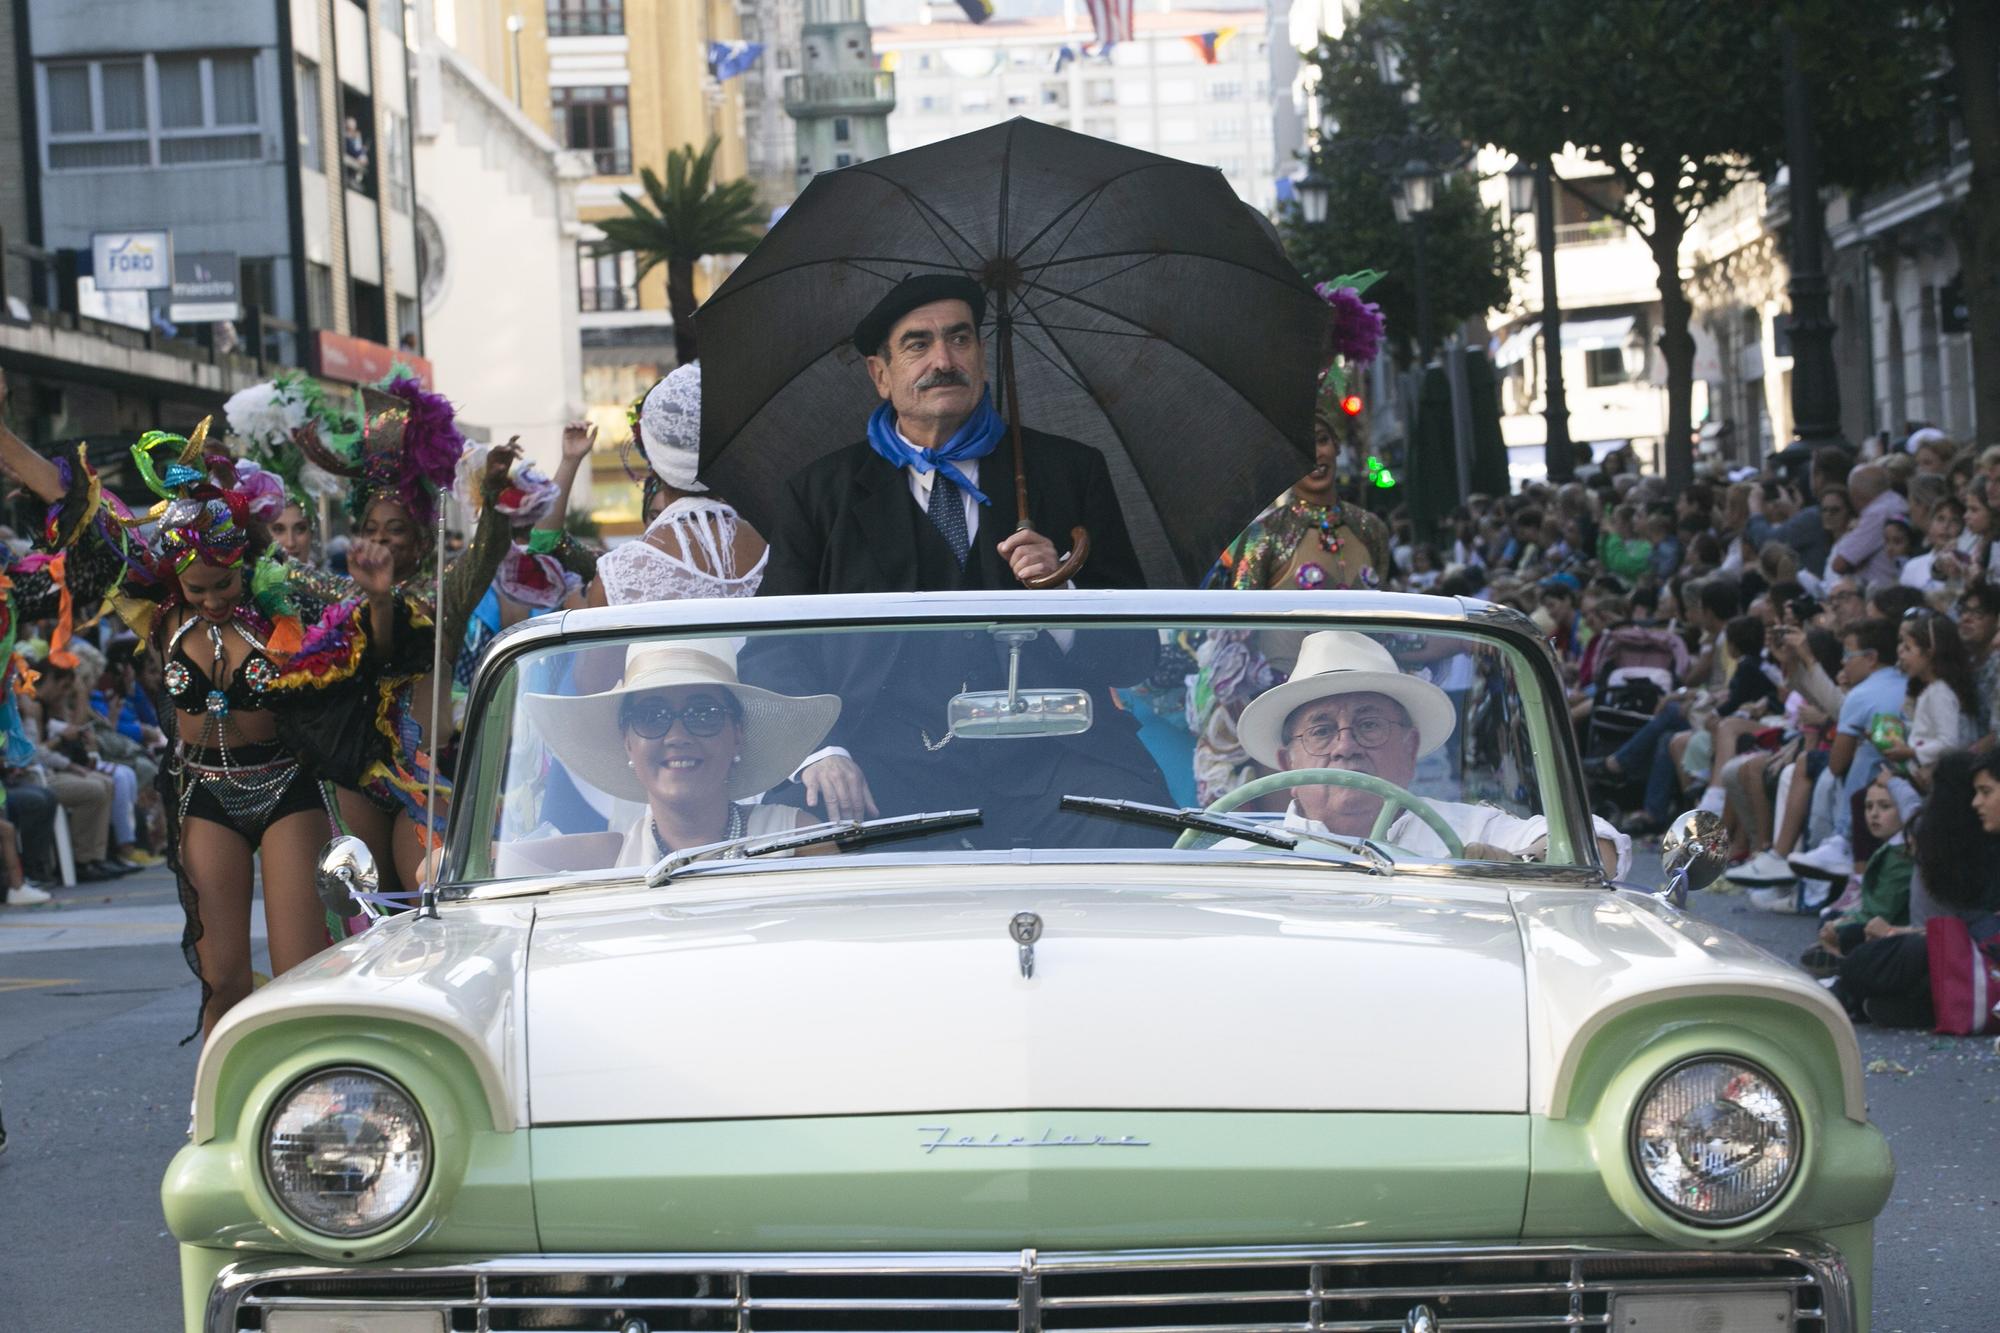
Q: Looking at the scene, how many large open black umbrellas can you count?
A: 1